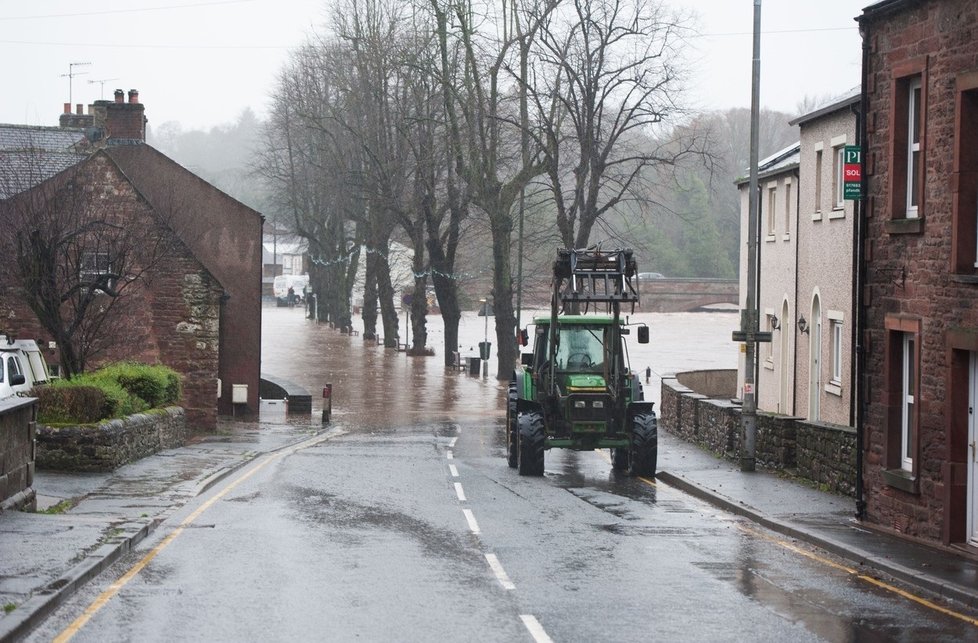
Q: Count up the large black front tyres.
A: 2